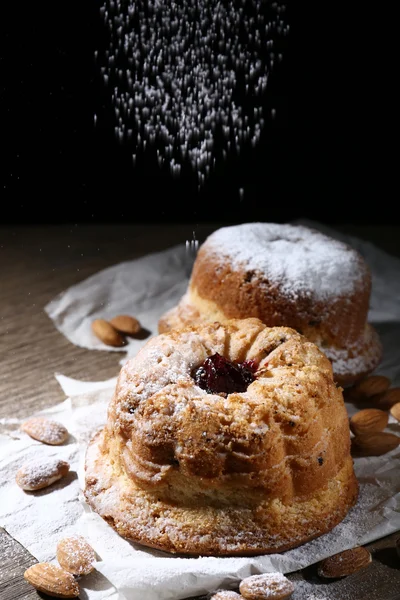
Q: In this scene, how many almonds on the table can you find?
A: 14